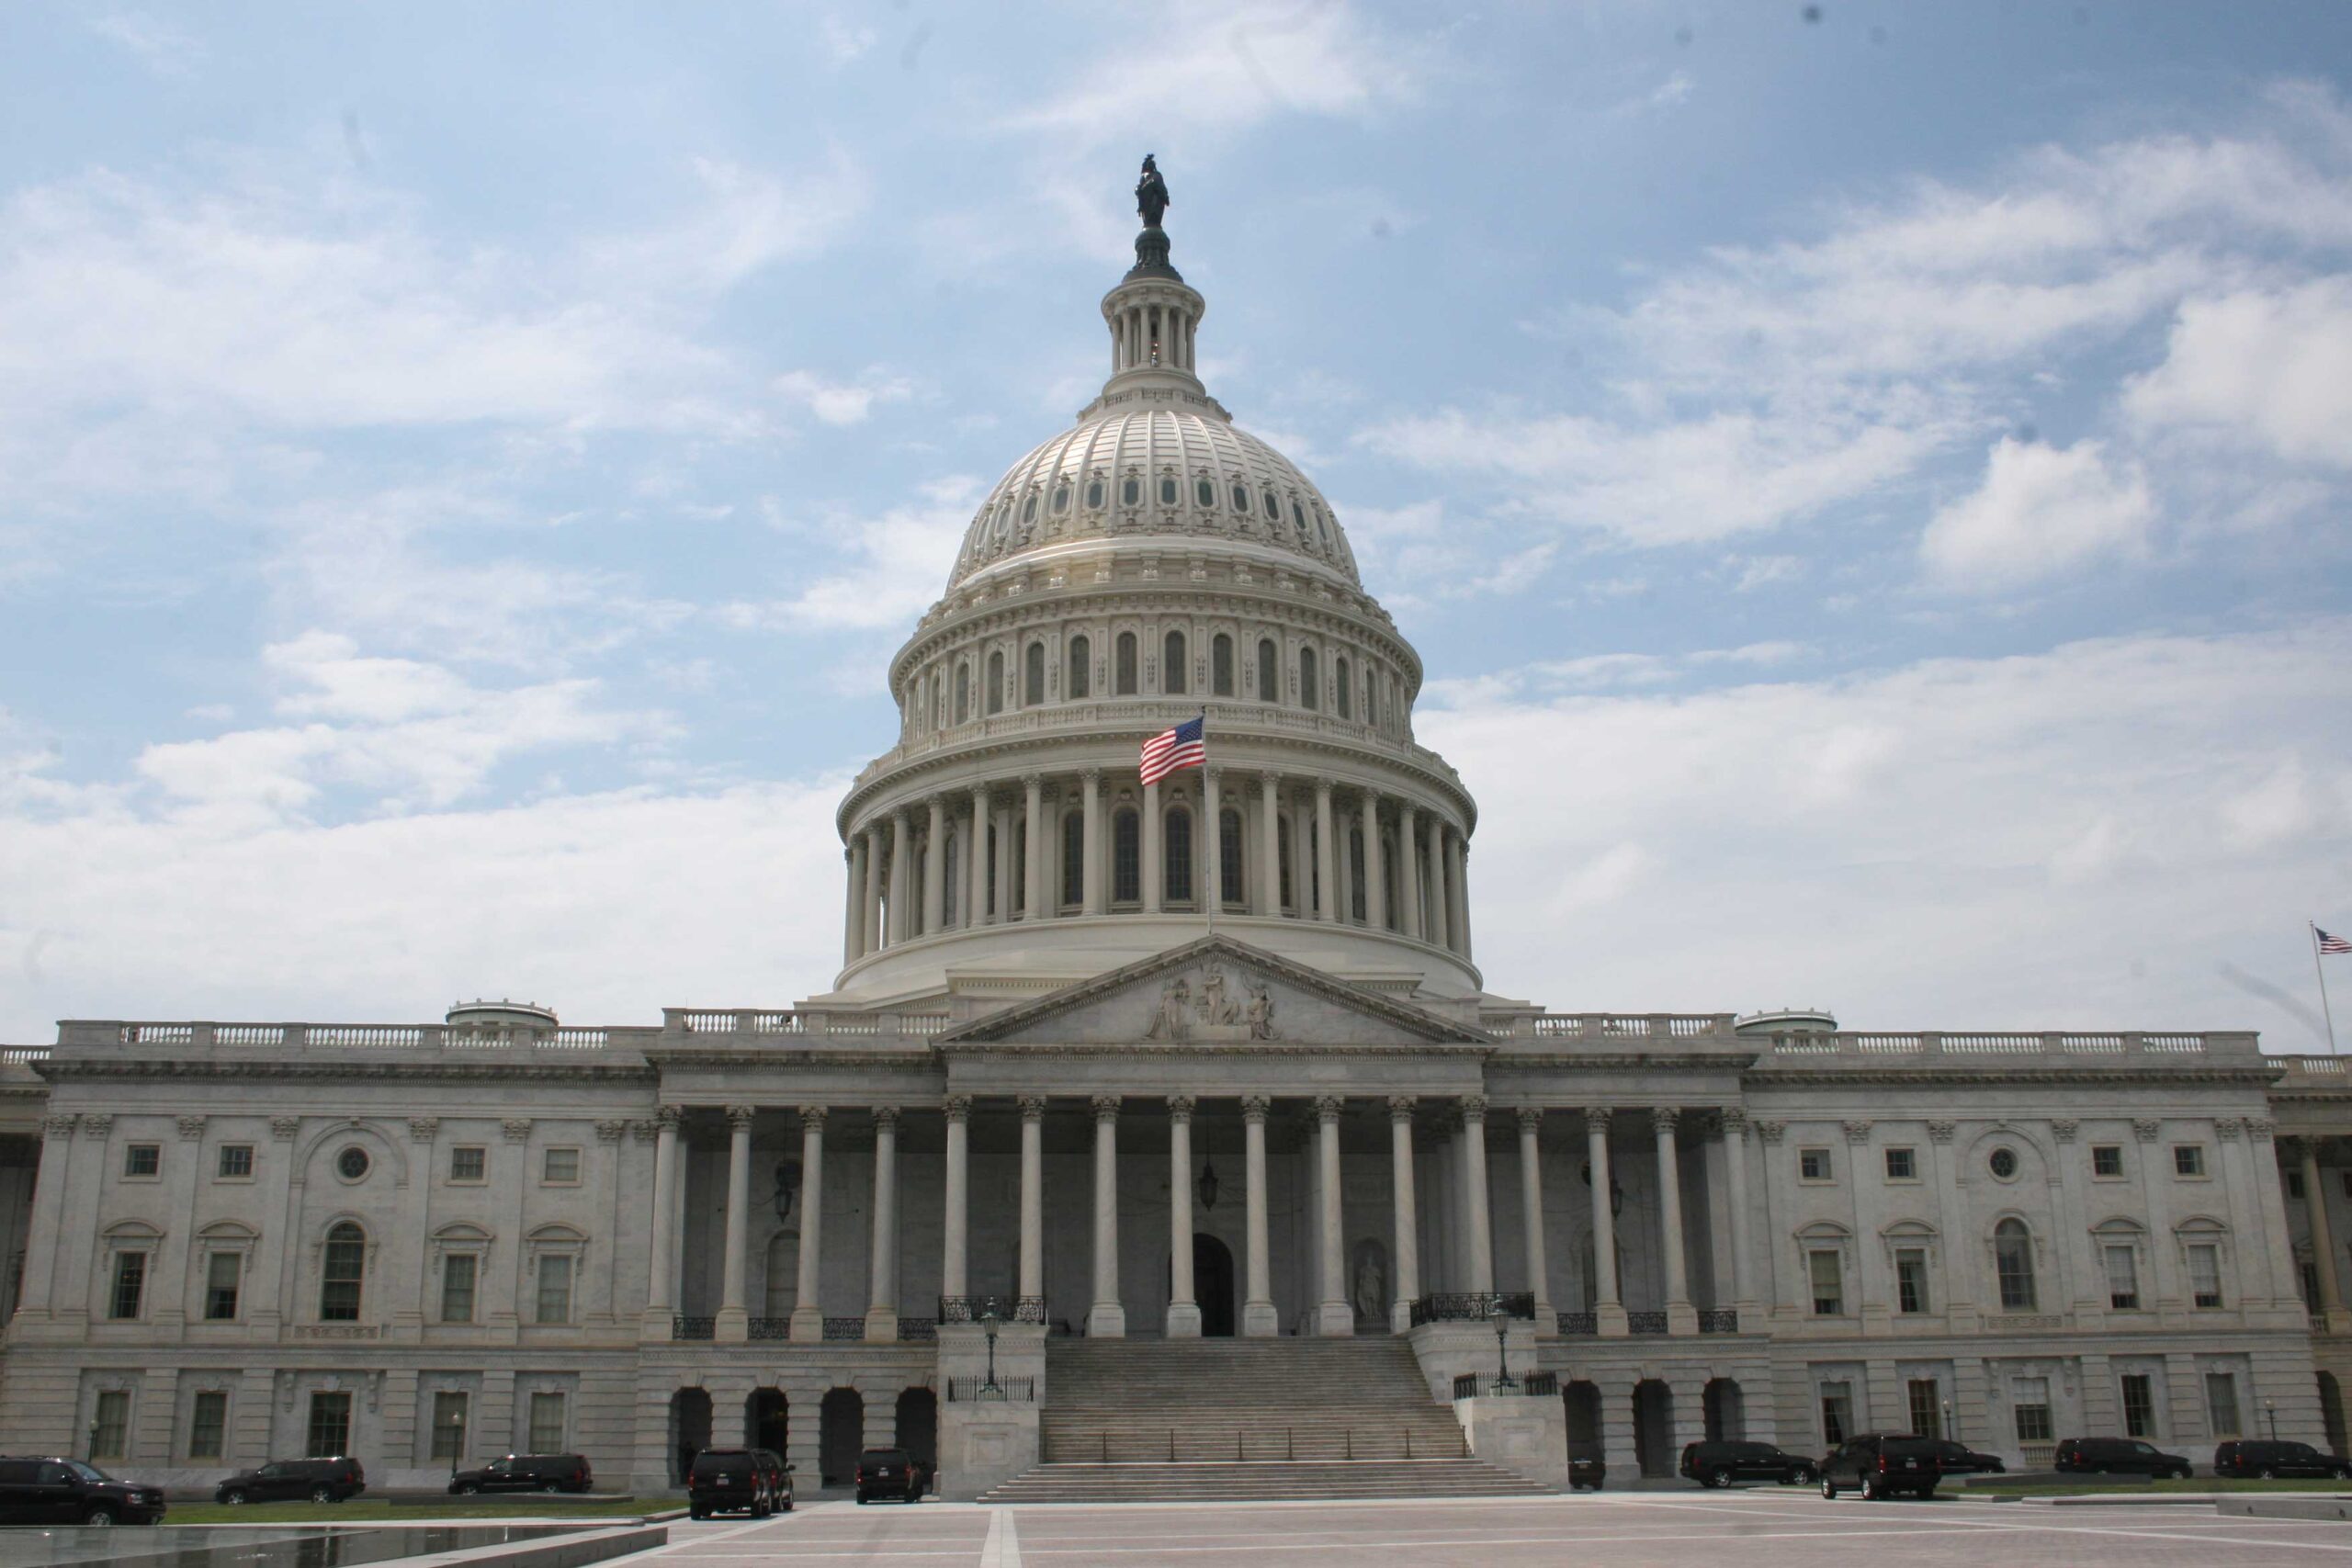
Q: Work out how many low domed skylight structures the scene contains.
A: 2